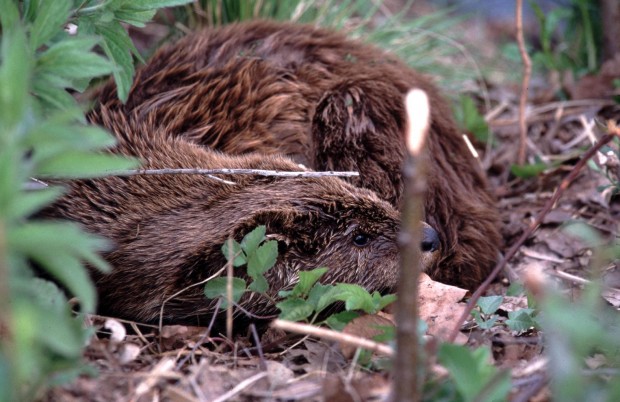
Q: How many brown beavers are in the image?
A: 2